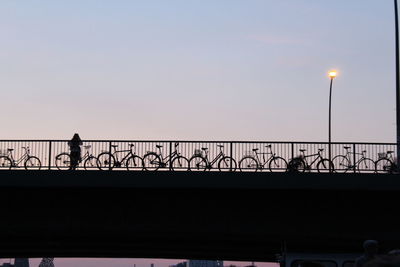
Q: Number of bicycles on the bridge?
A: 9